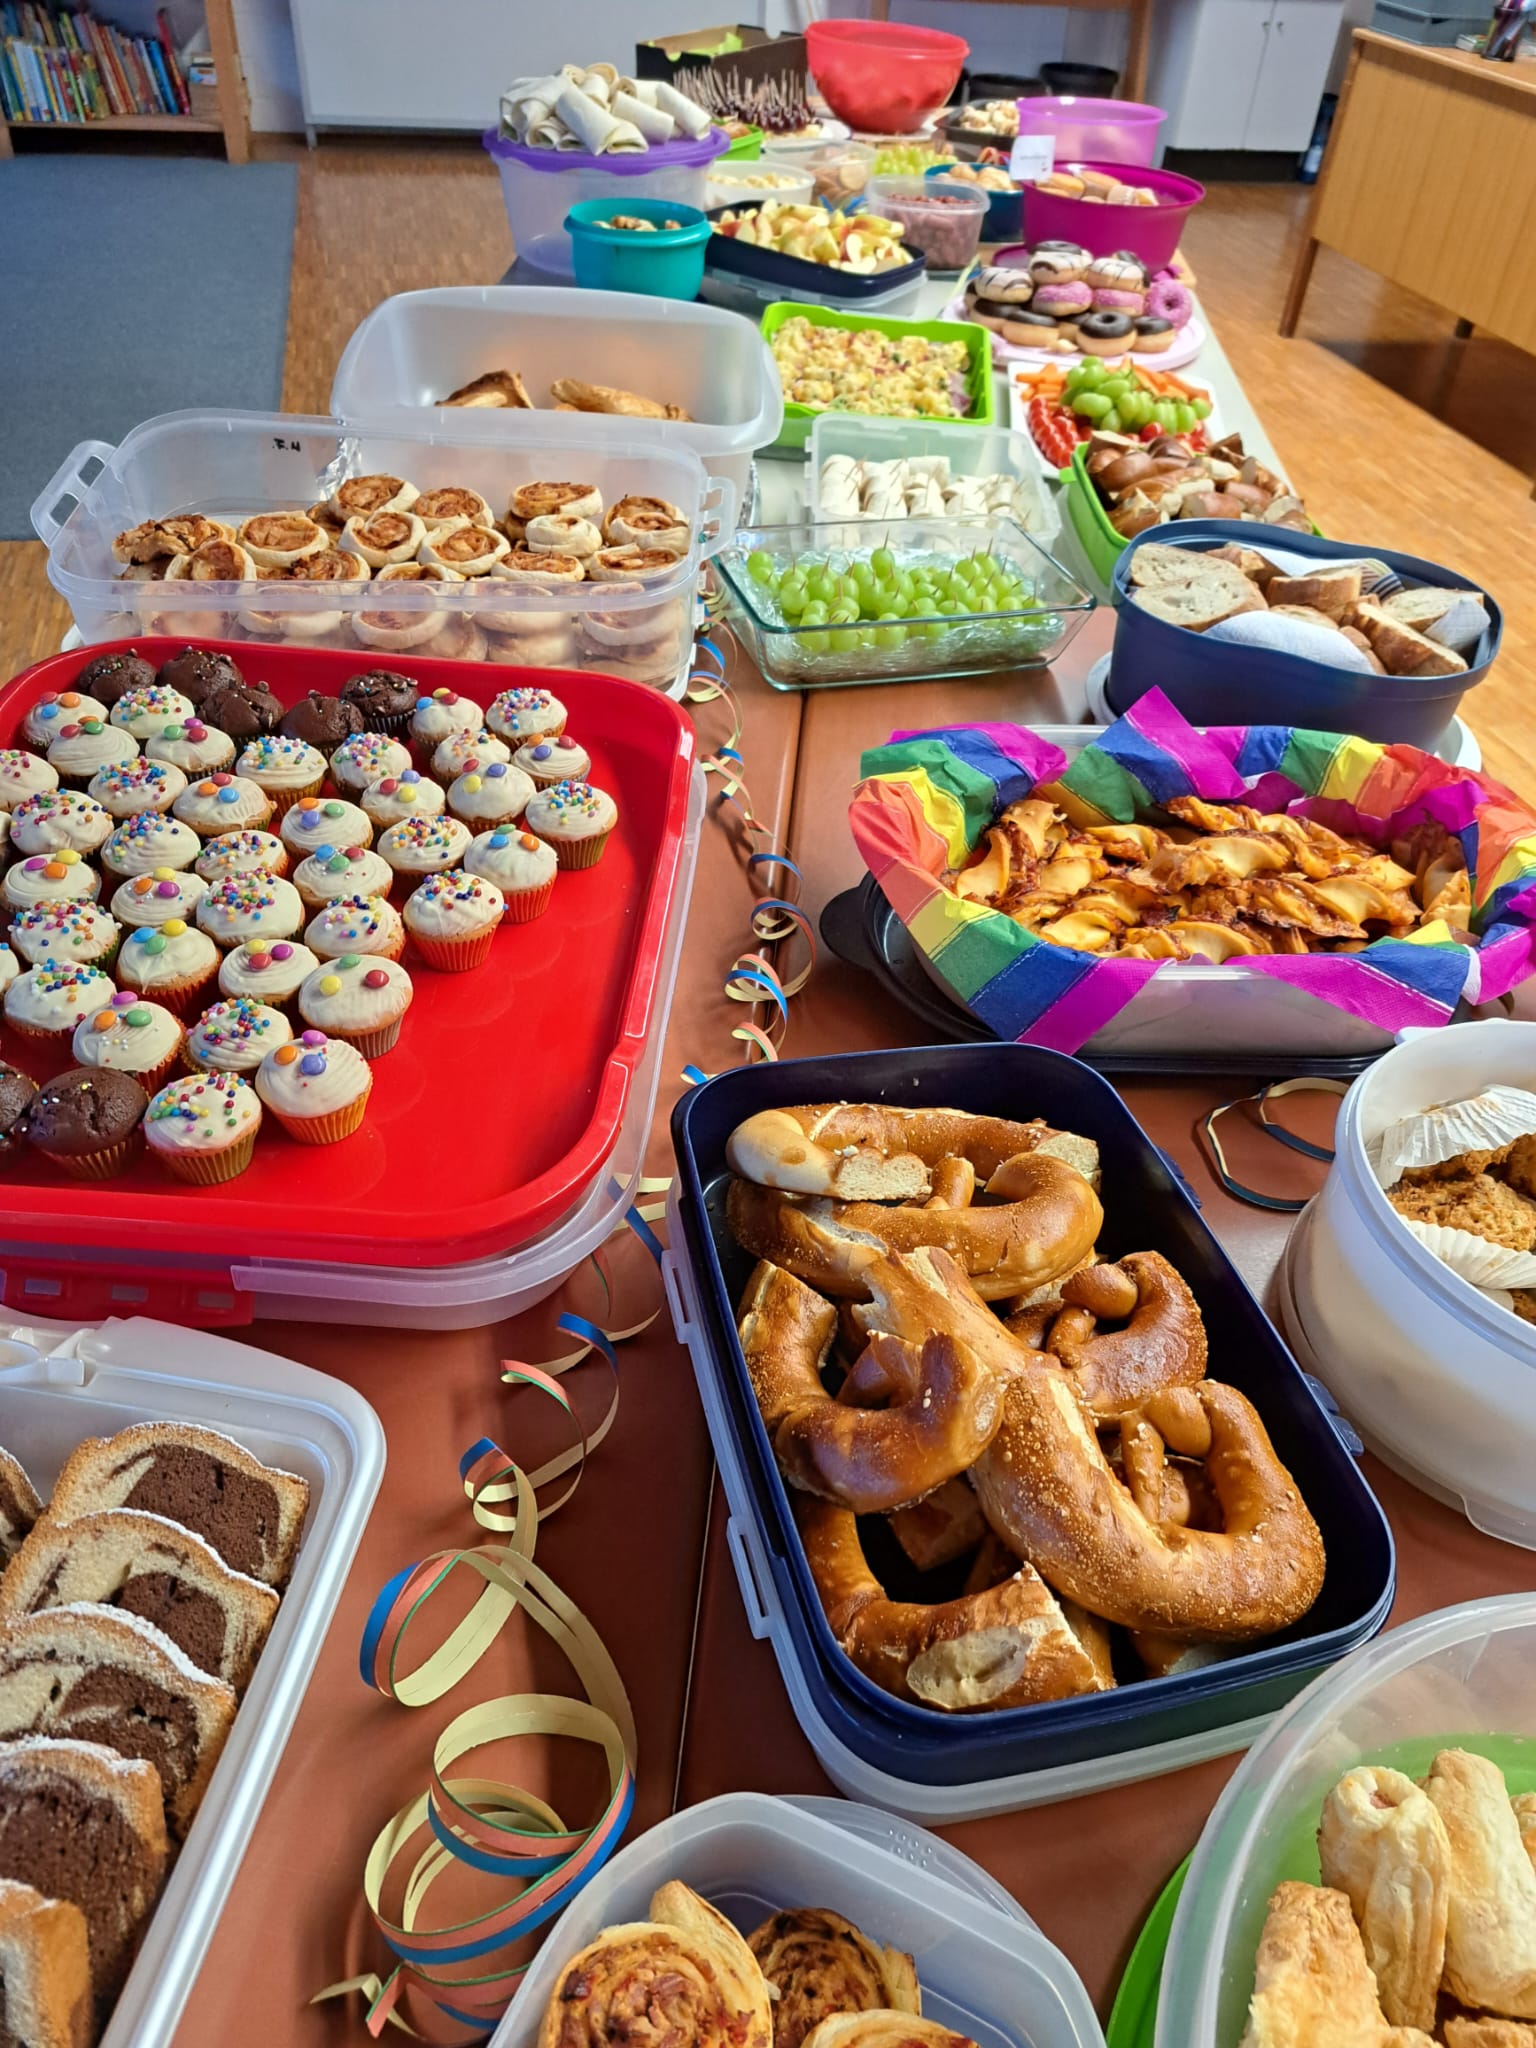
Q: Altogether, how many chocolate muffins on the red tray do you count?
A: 7